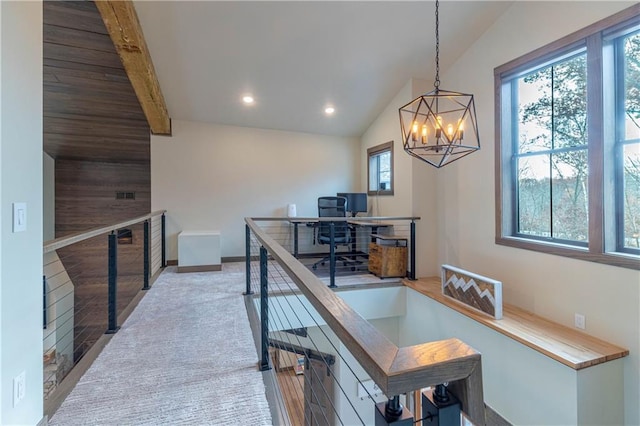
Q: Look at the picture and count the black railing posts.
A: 9